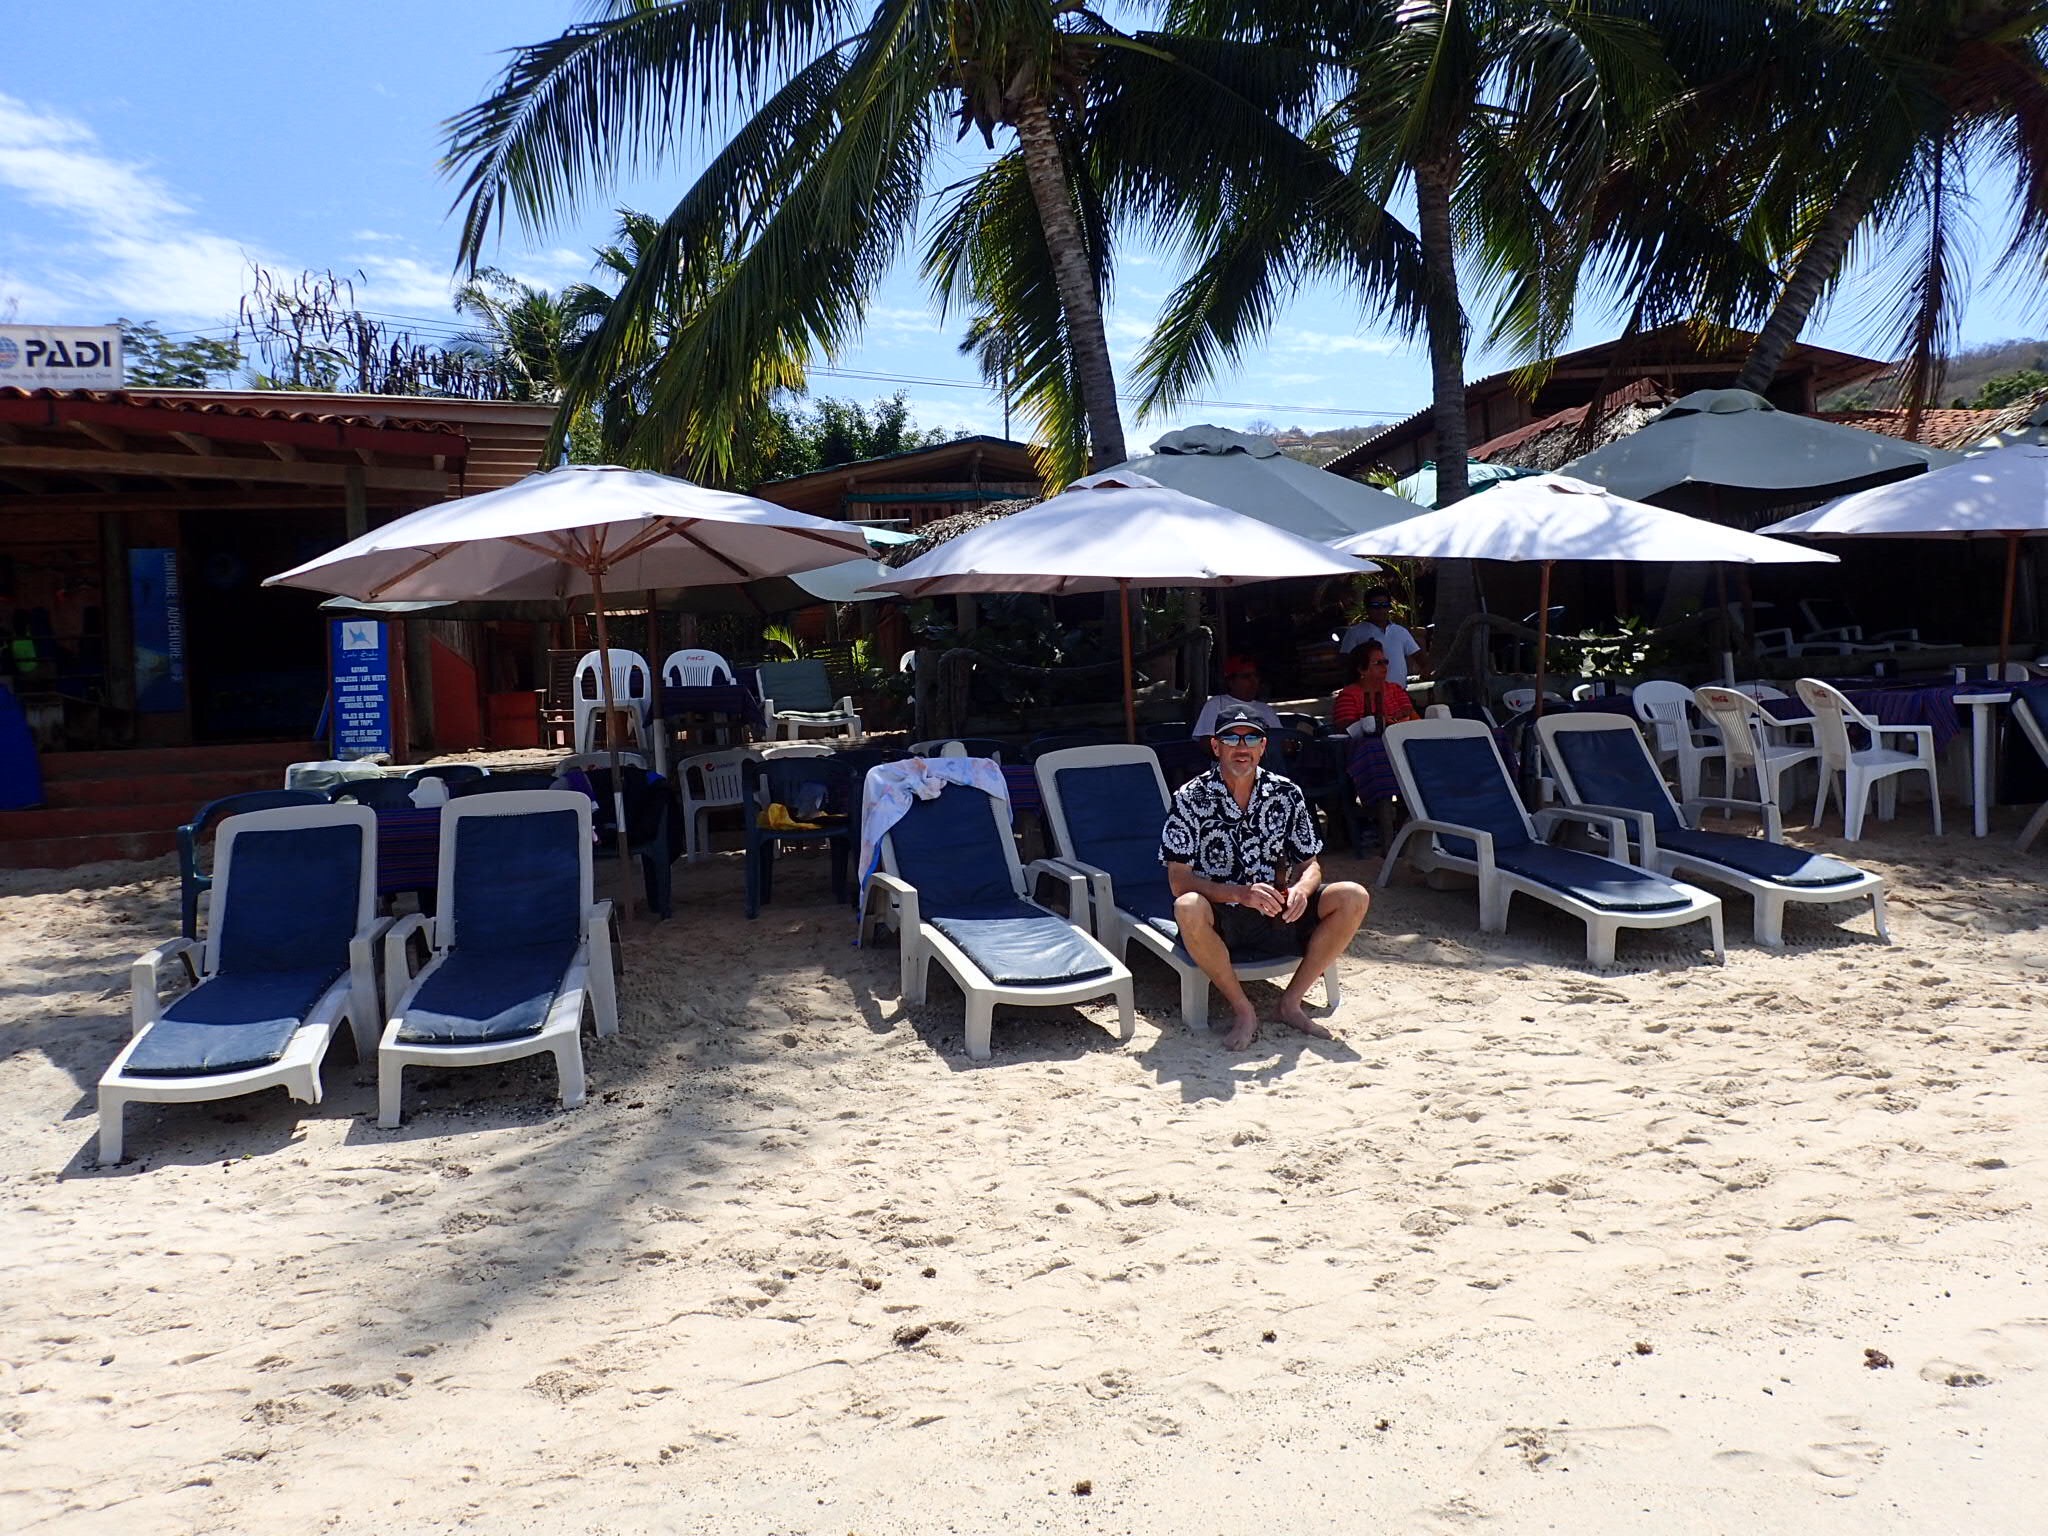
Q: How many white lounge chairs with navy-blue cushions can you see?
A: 6